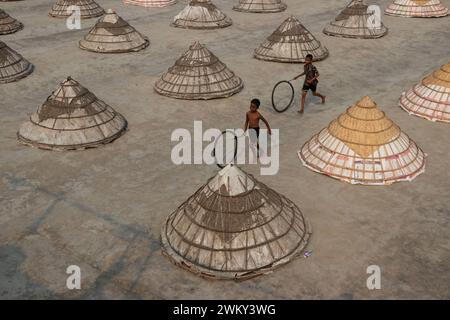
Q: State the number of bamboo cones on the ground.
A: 15